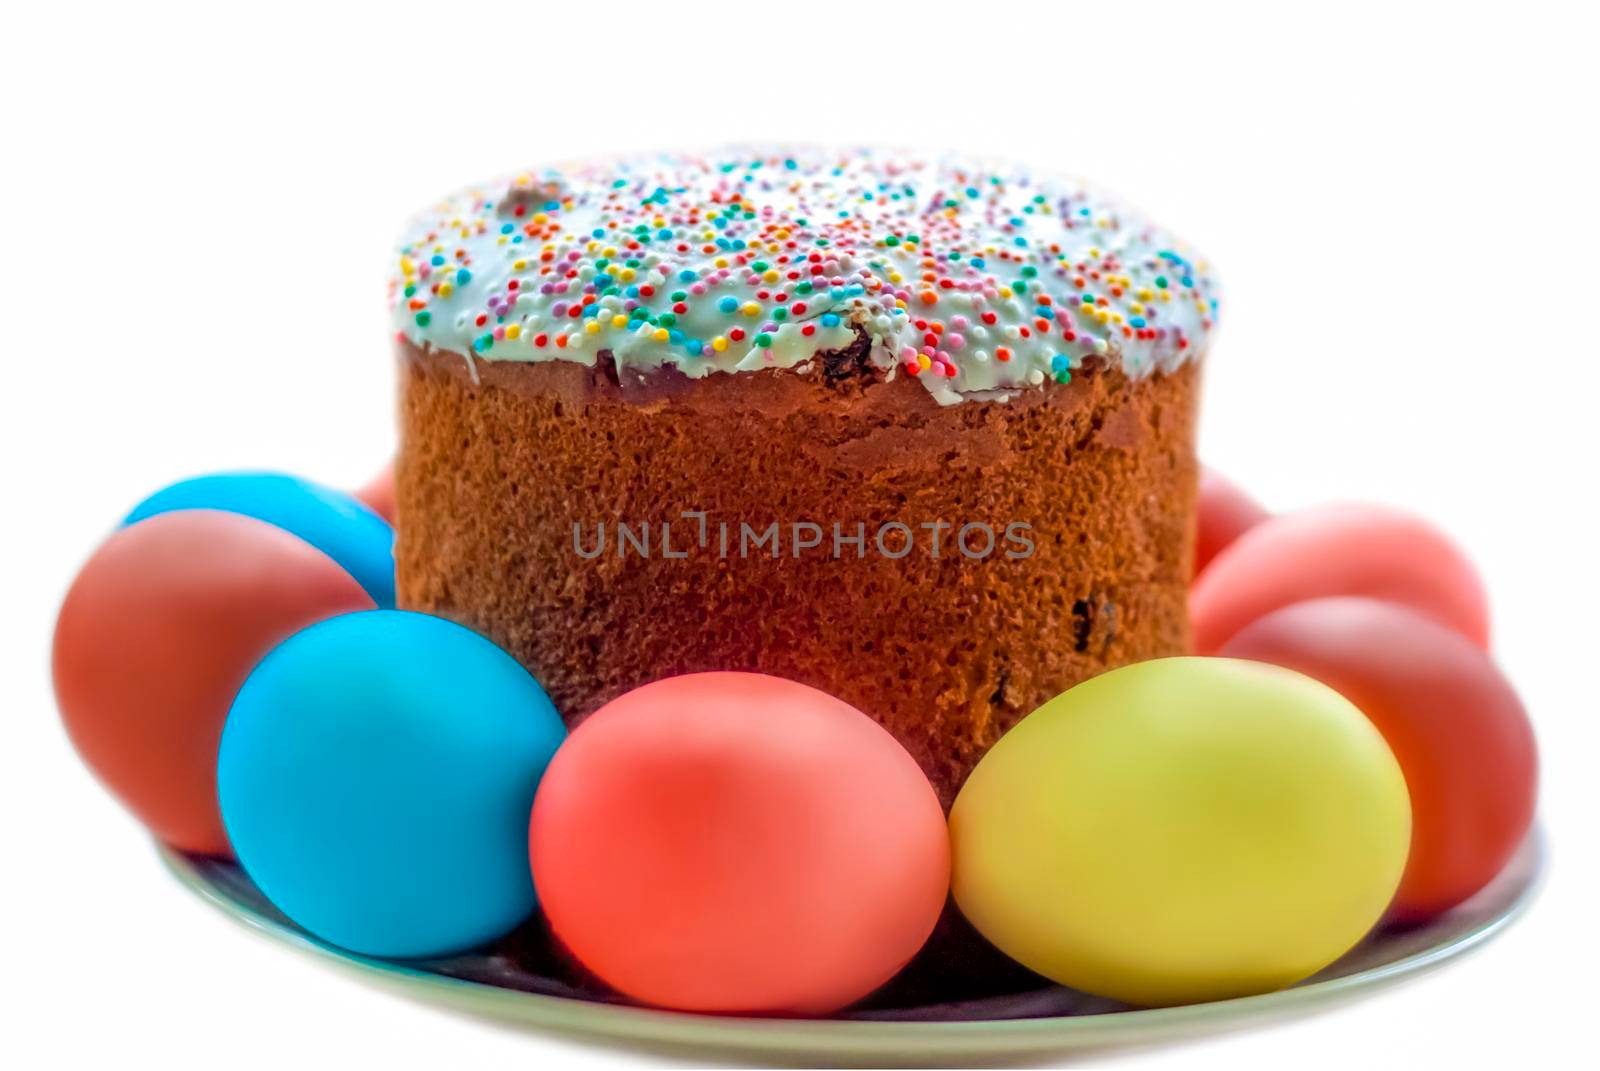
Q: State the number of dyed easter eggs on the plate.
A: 9